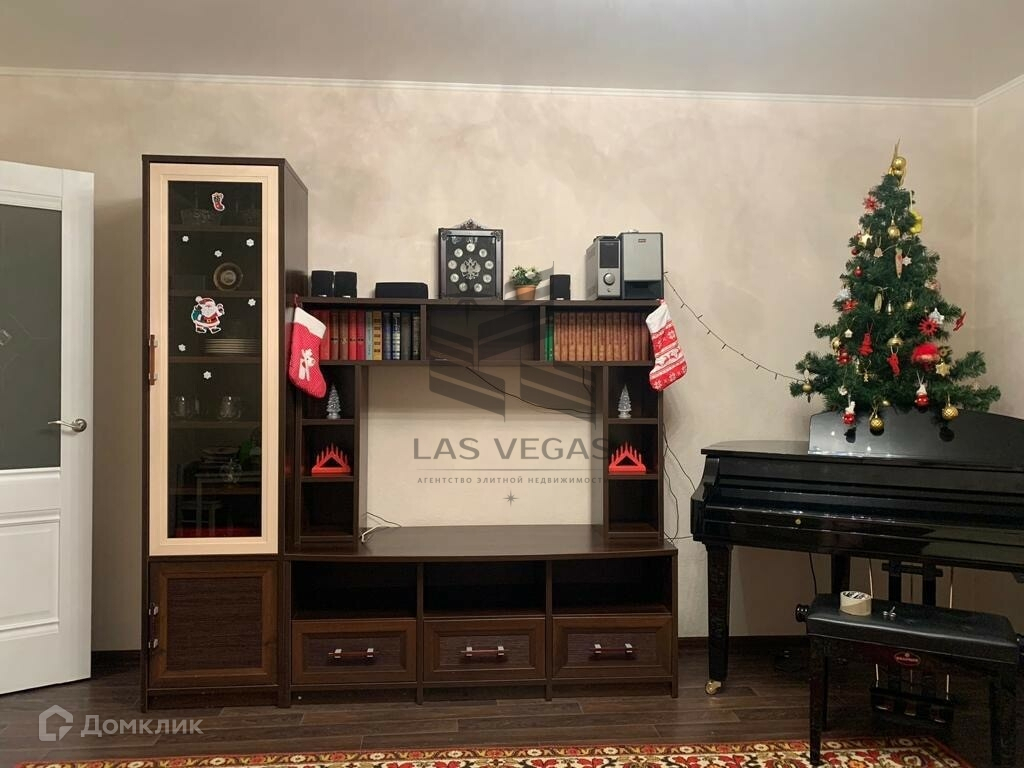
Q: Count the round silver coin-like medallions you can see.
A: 9